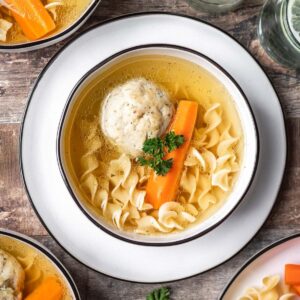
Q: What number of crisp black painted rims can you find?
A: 5